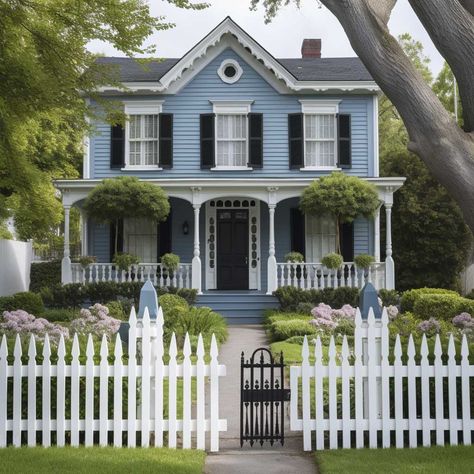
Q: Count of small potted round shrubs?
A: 6